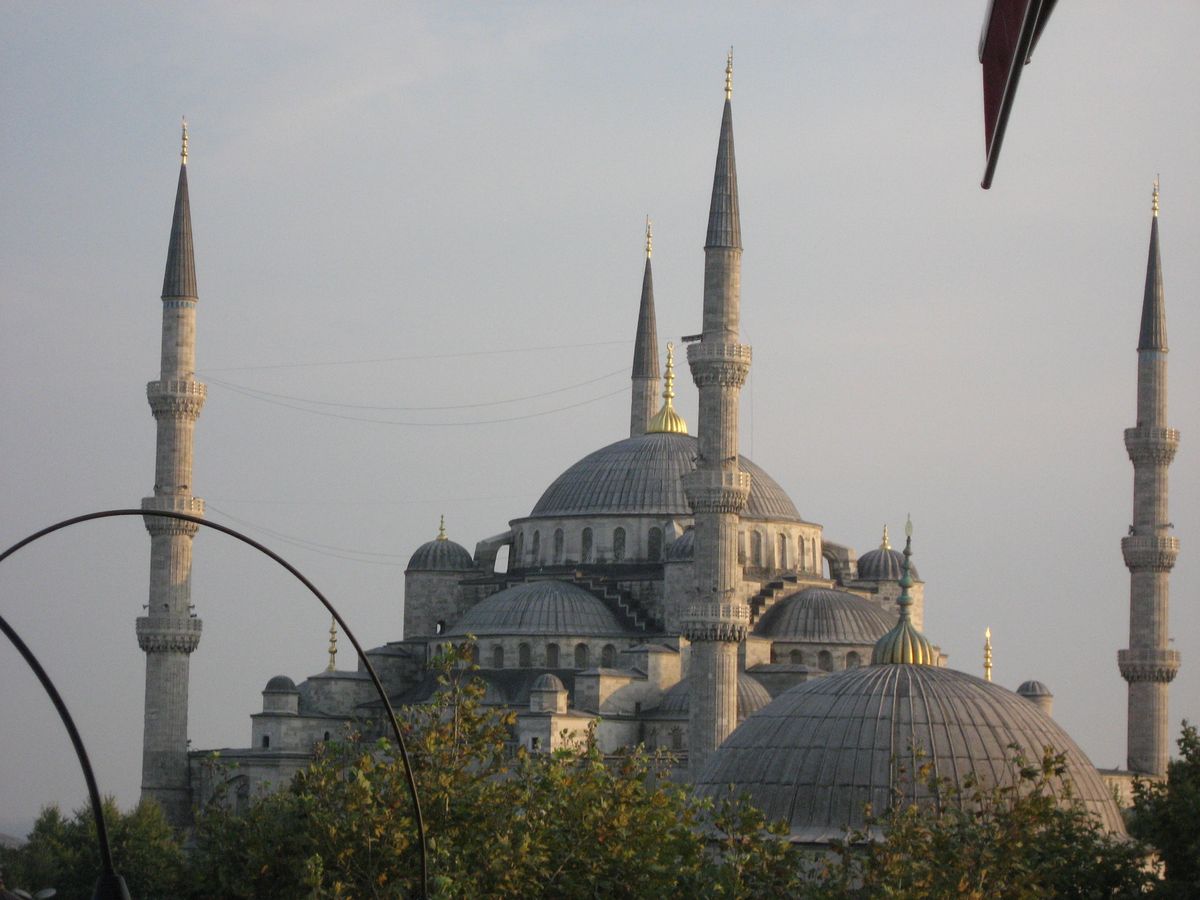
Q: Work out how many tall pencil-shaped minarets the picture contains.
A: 4